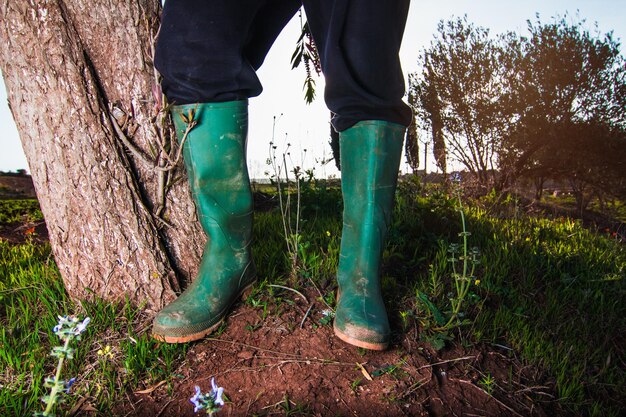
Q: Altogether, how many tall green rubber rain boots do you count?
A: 2